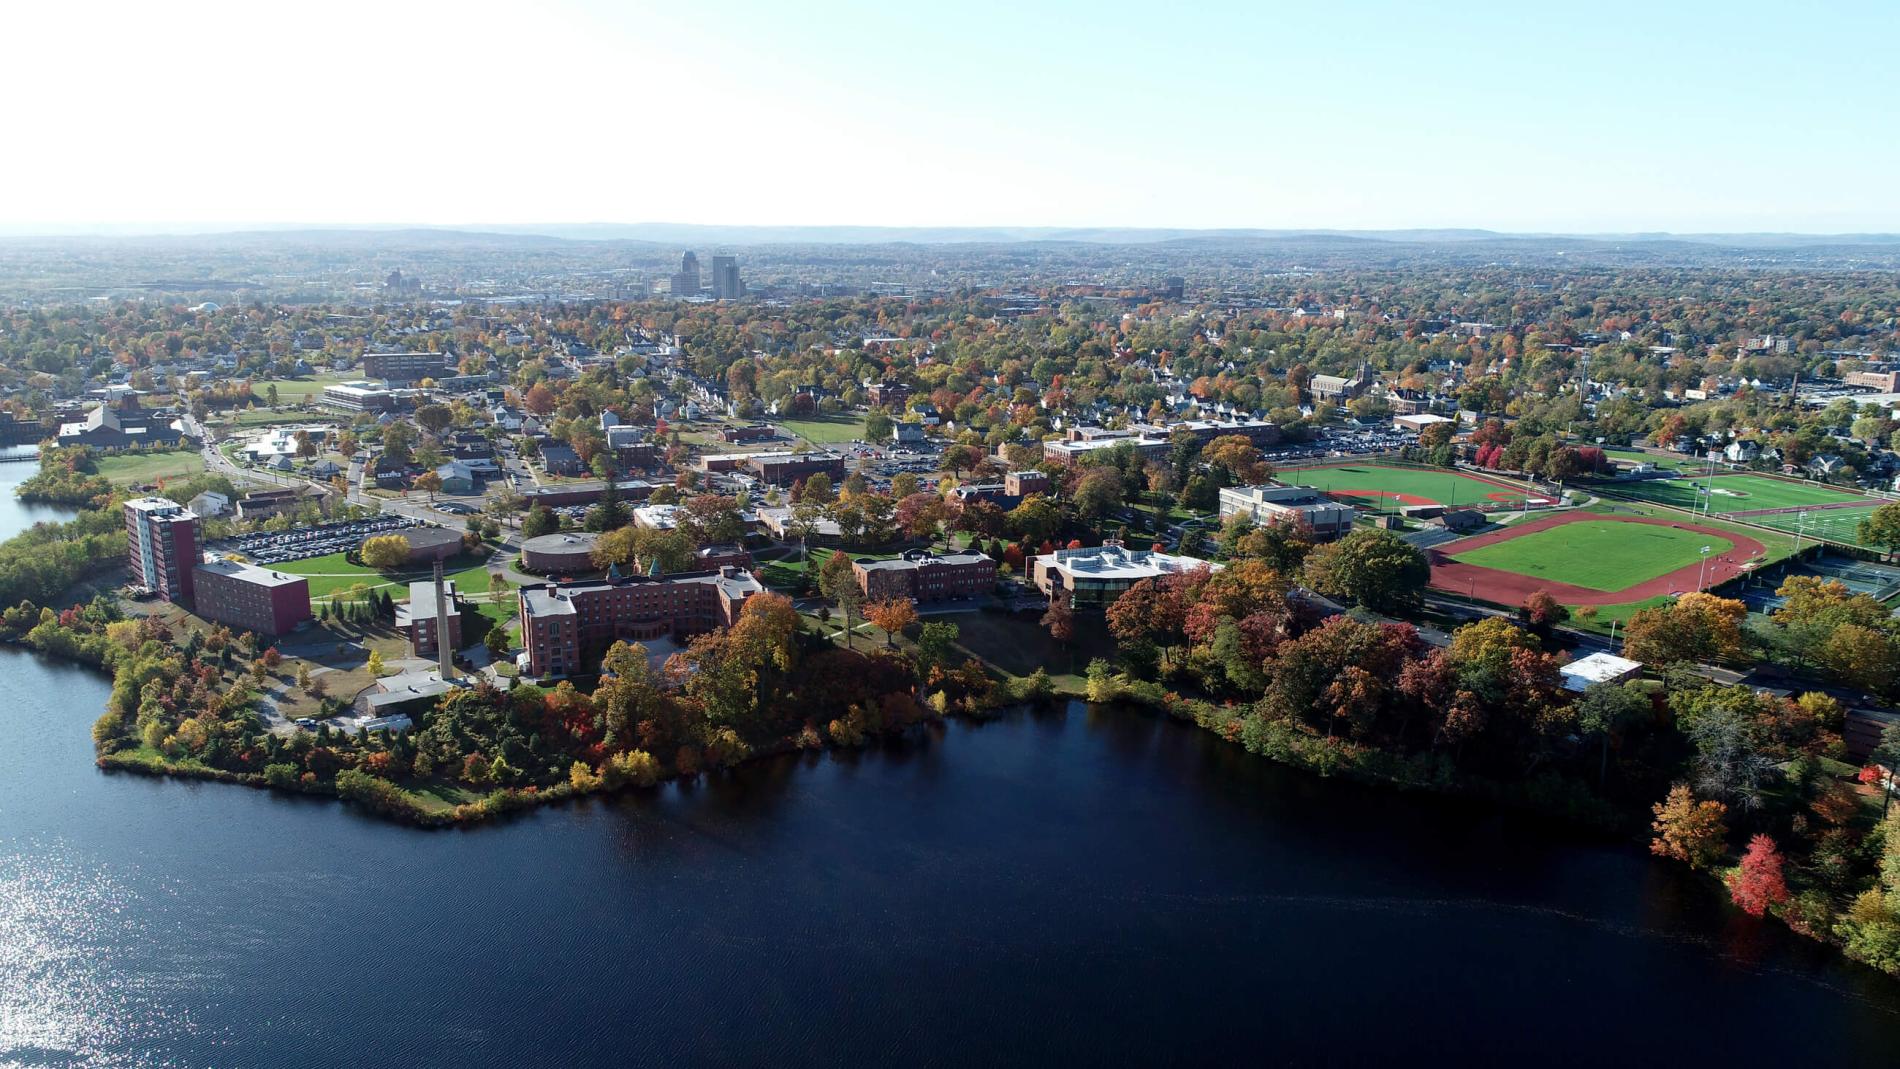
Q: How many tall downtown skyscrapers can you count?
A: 2